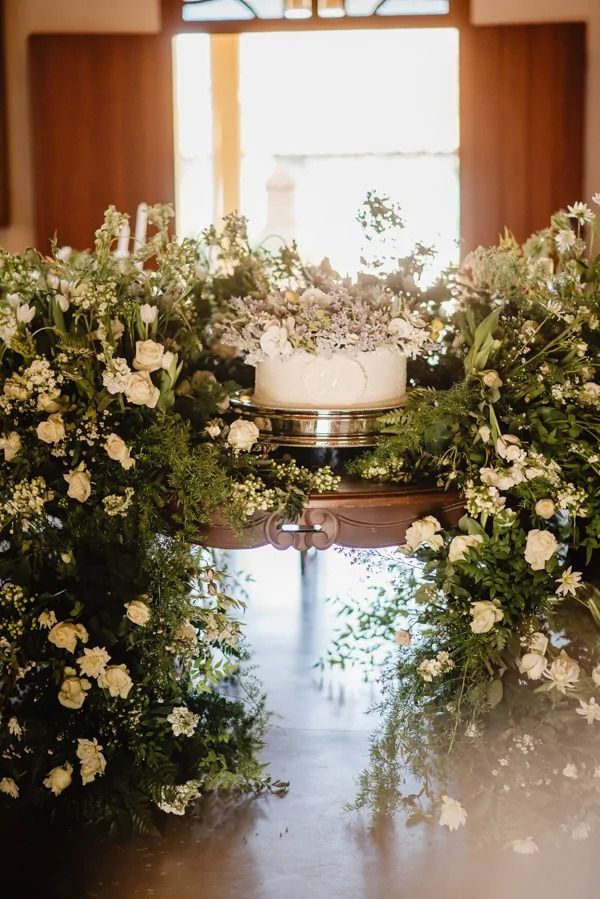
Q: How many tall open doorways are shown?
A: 1